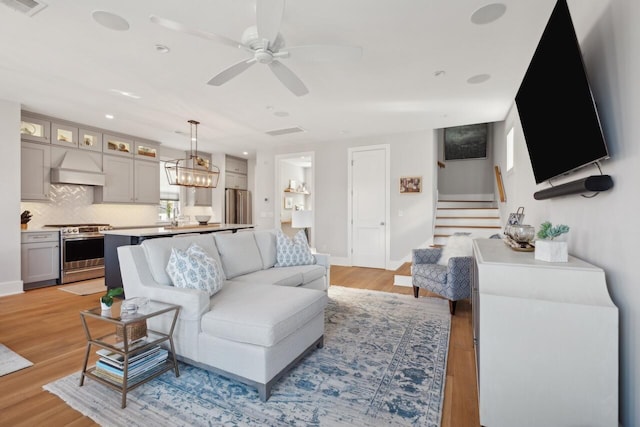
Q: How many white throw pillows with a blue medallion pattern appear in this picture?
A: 2